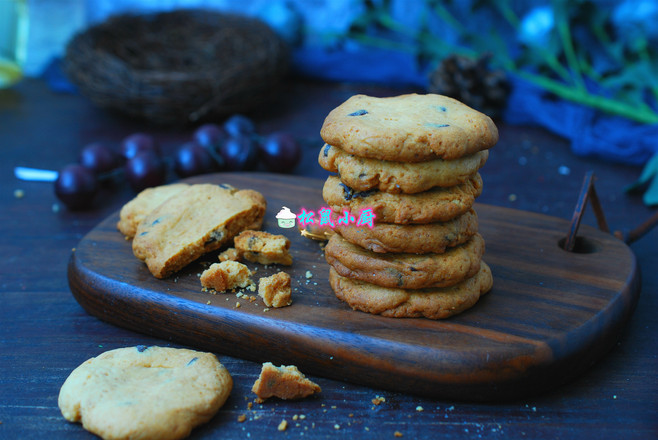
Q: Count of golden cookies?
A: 9